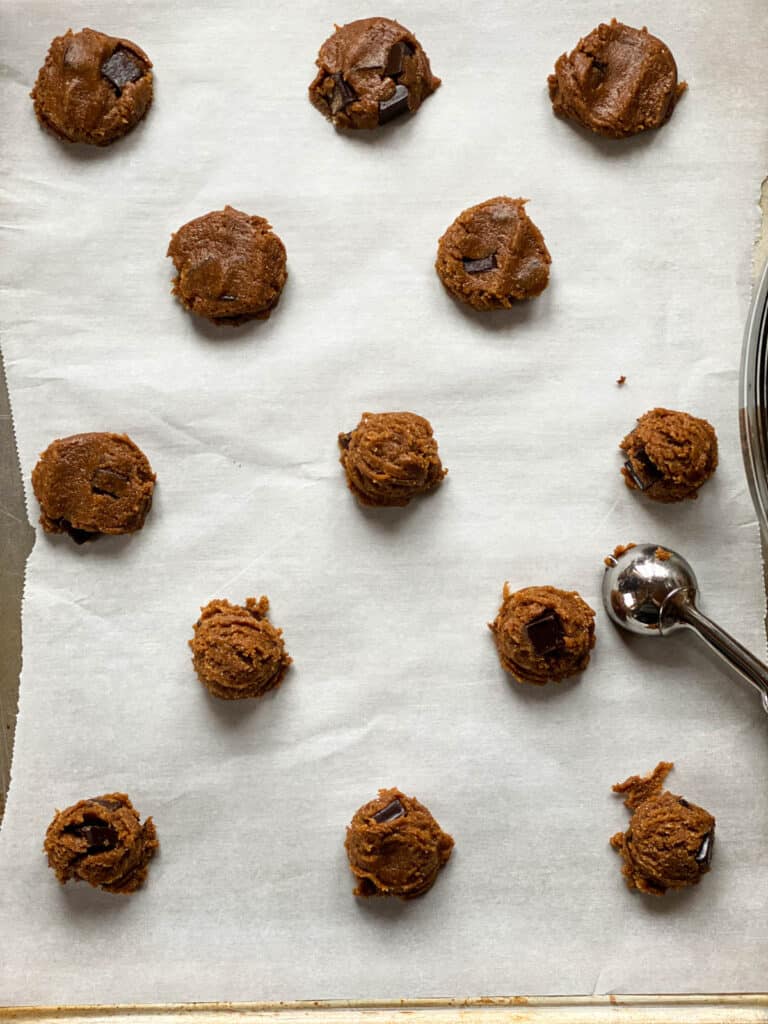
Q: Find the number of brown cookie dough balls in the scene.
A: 13